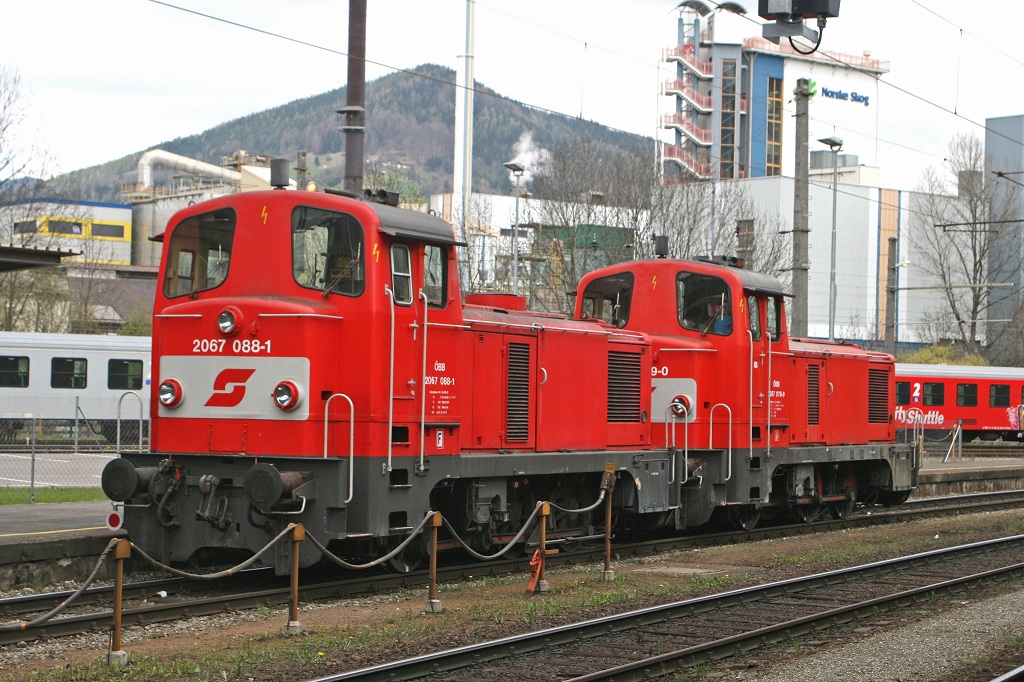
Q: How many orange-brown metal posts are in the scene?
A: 5